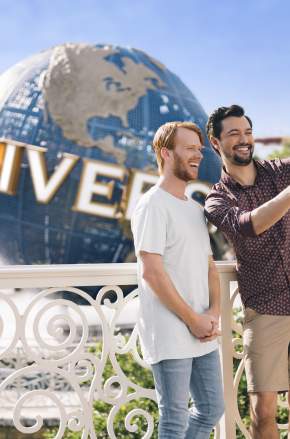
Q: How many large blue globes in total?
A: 1